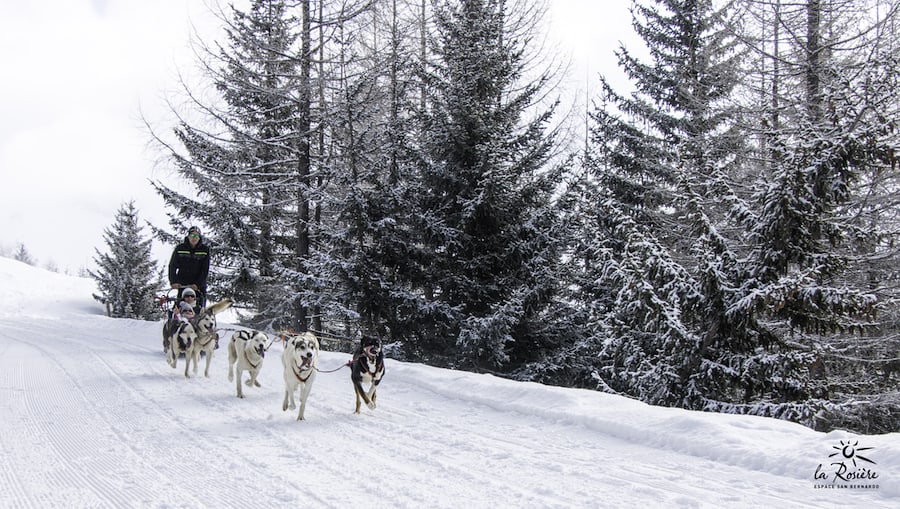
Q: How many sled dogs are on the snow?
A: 5